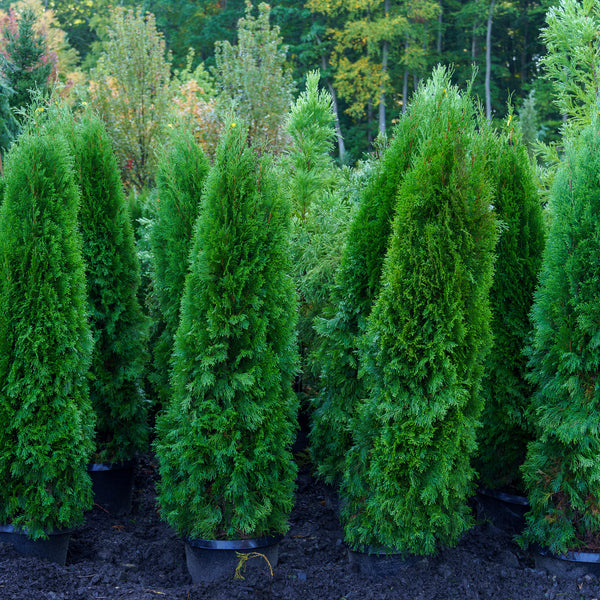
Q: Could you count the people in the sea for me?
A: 0